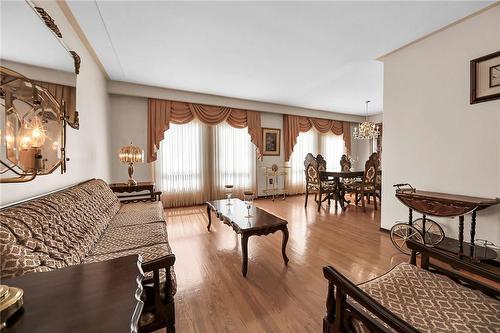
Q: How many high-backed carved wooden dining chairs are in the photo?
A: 4